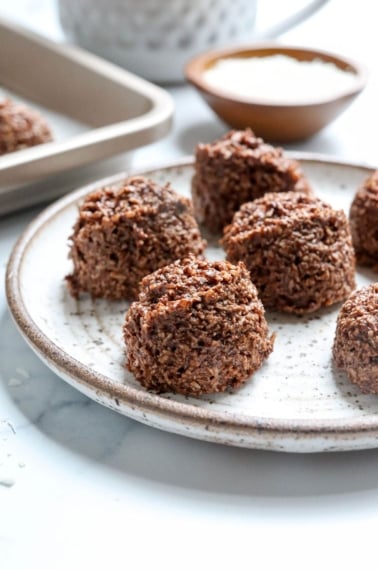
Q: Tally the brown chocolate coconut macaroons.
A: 7